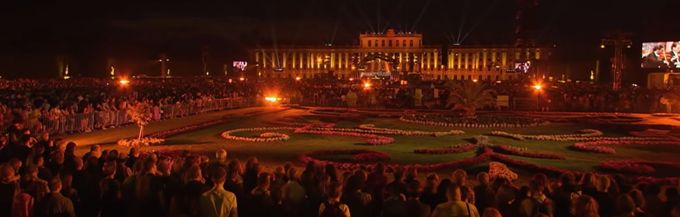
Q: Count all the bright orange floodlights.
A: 4